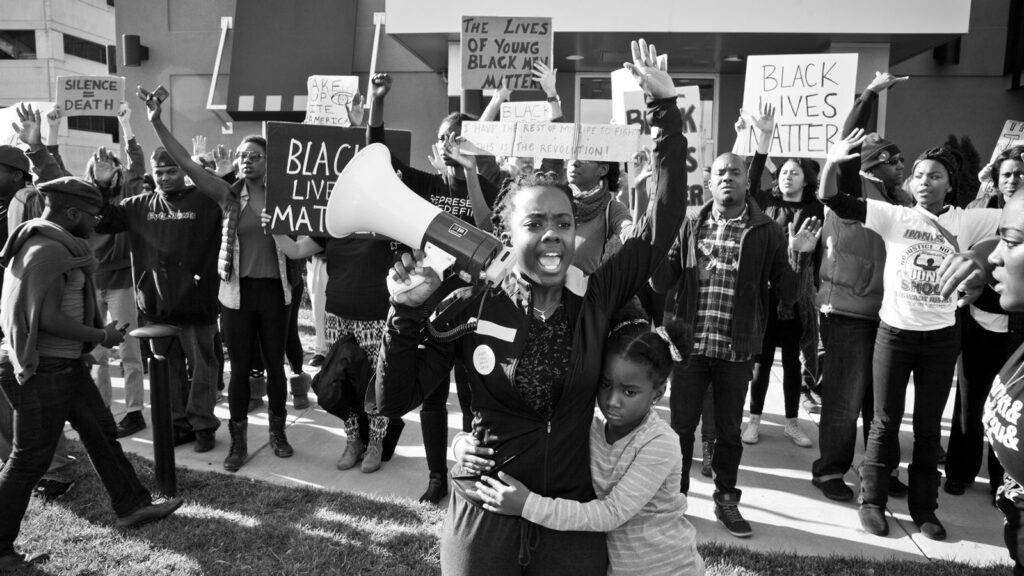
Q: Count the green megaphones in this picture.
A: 0